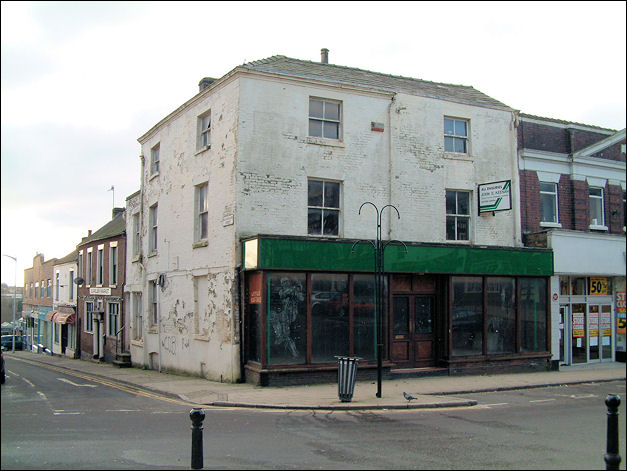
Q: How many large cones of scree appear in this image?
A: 0